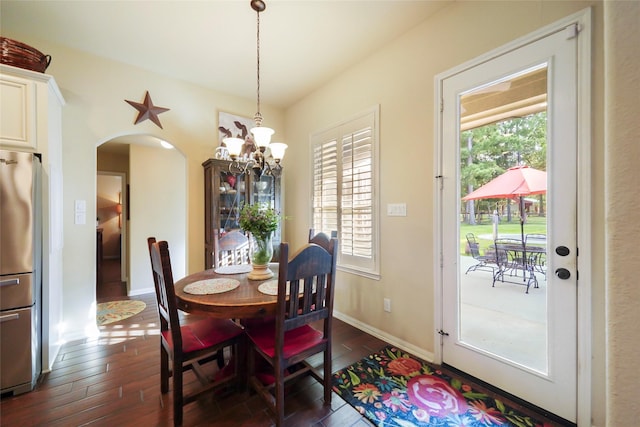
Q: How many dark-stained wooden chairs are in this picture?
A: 4